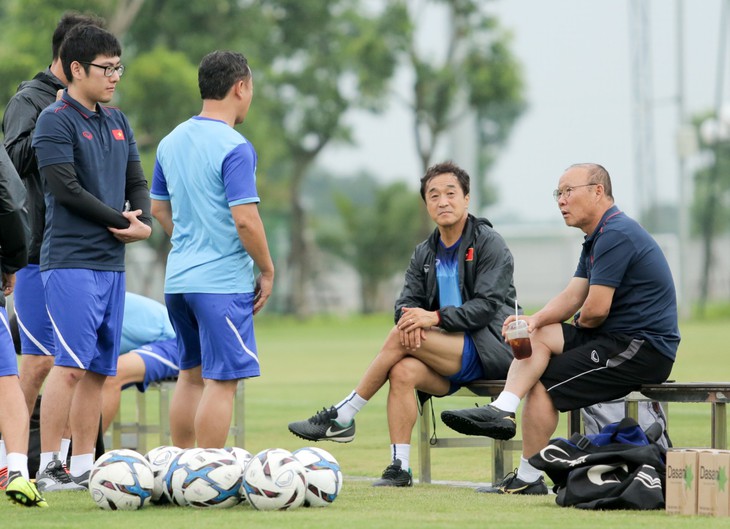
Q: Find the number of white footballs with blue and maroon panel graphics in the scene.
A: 7